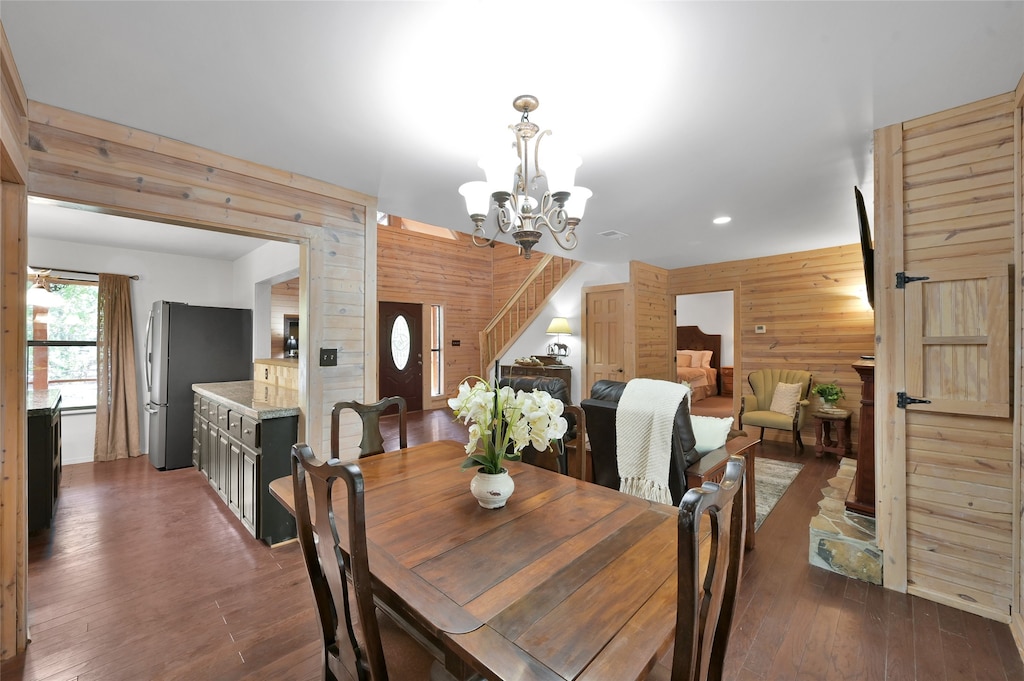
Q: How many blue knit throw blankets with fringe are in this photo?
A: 0